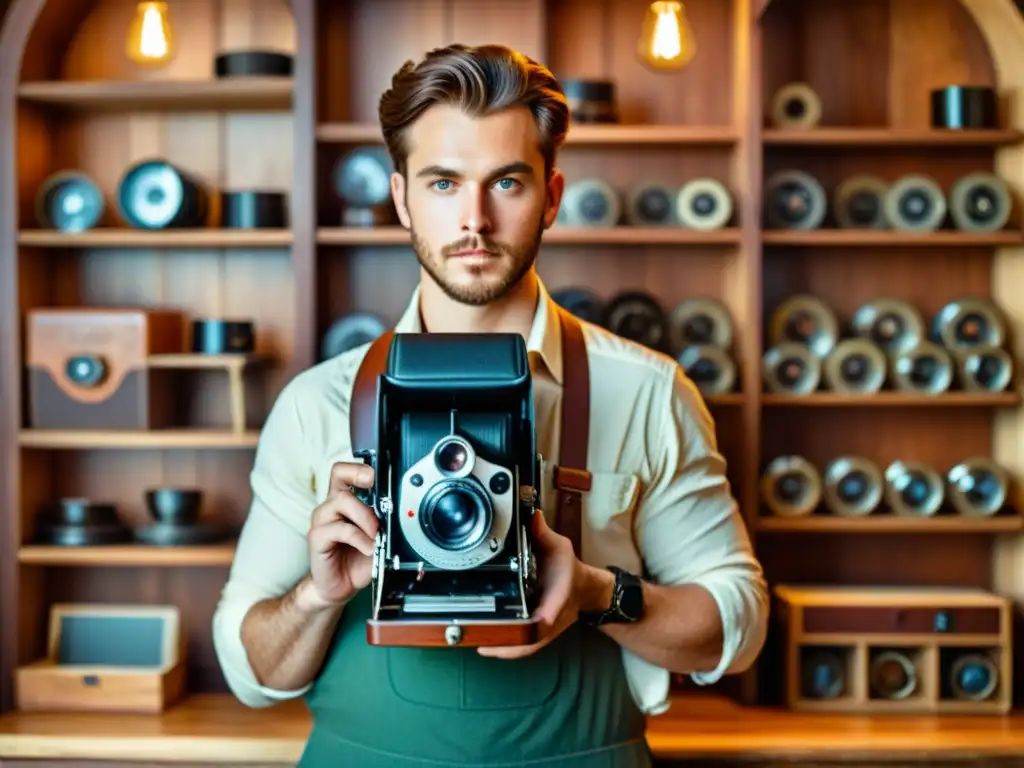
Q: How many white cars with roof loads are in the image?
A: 0